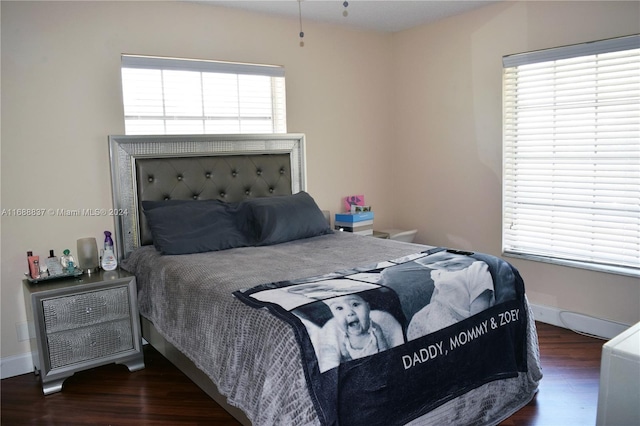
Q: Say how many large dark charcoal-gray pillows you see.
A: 2